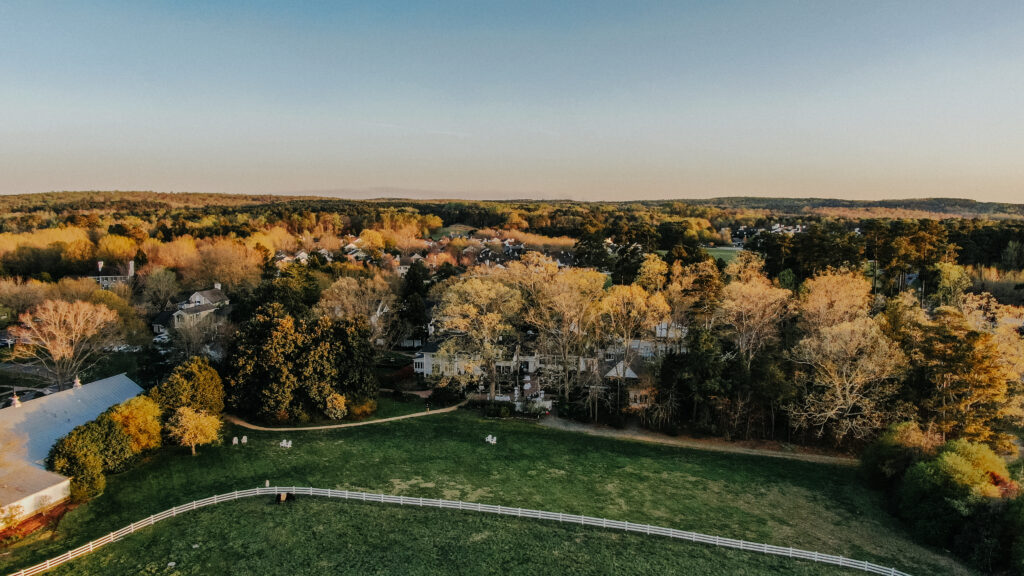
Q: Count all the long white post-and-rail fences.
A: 1